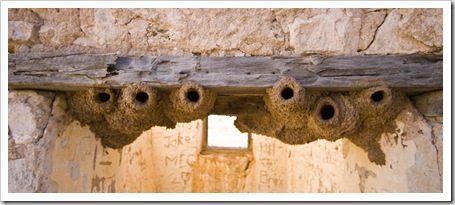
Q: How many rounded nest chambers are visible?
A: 6